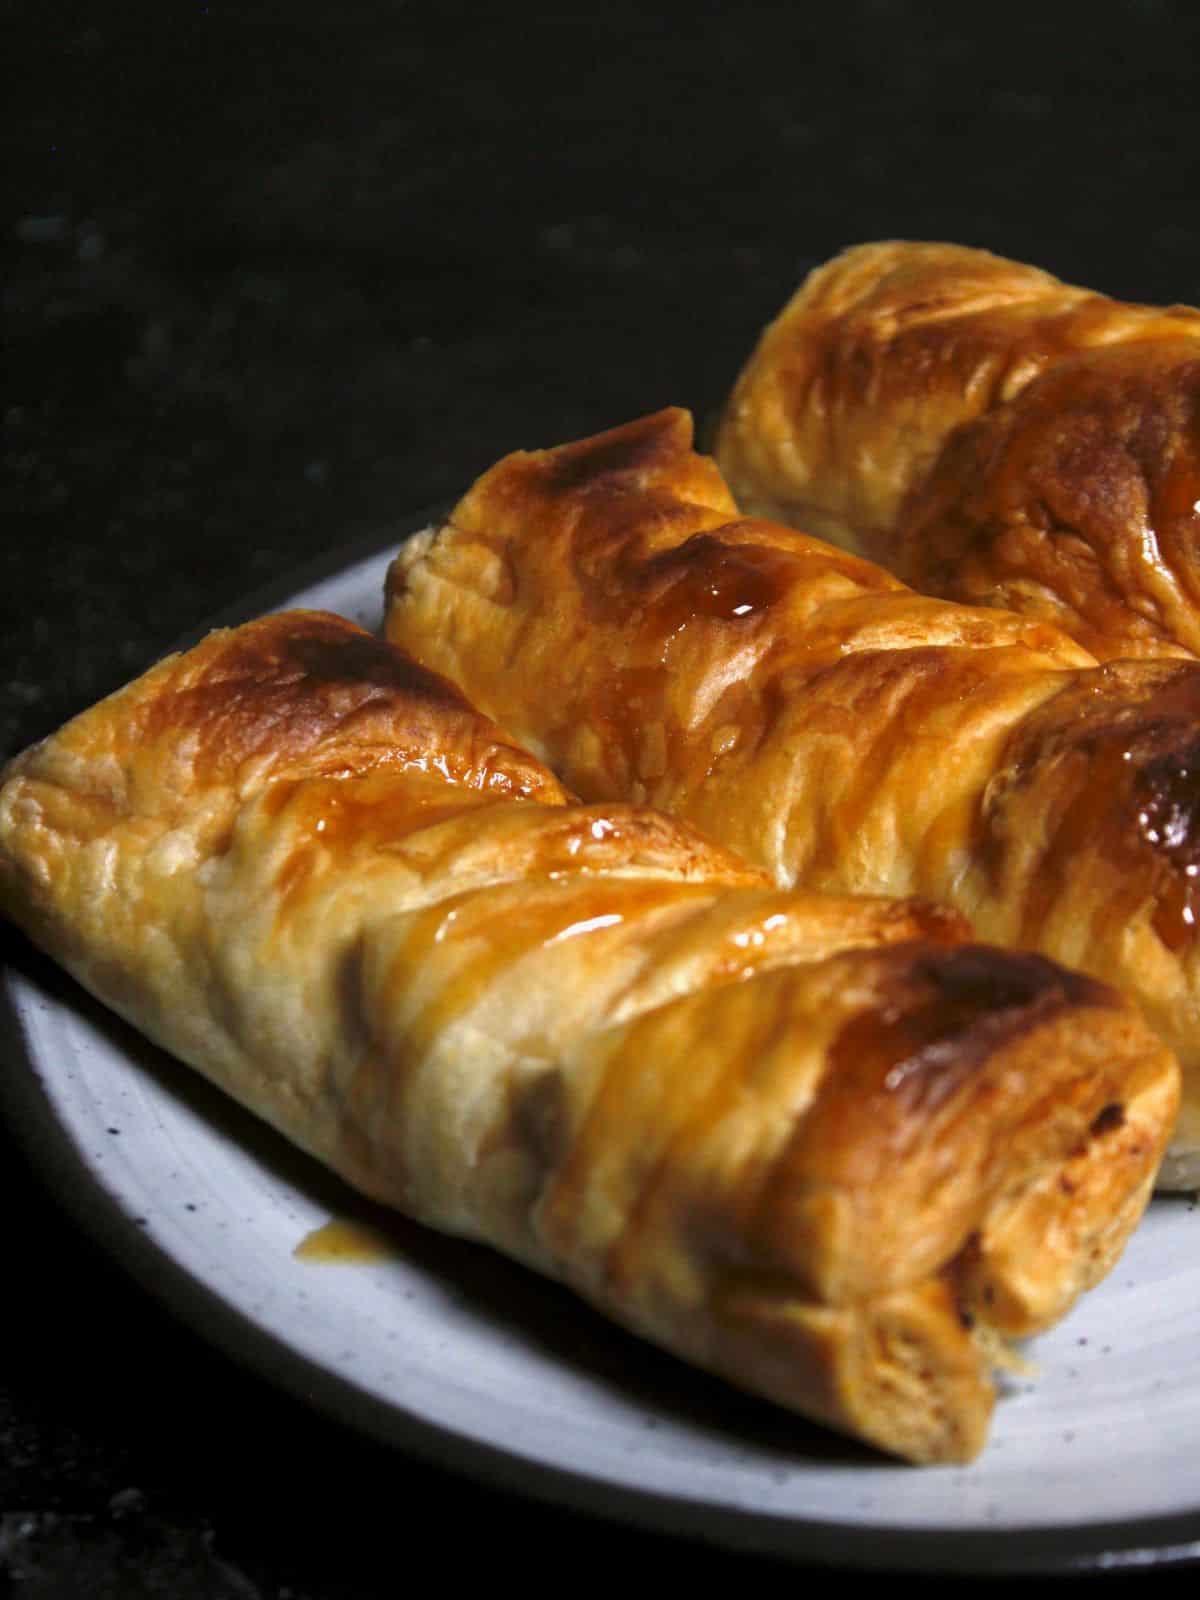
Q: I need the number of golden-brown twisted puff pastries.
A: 3